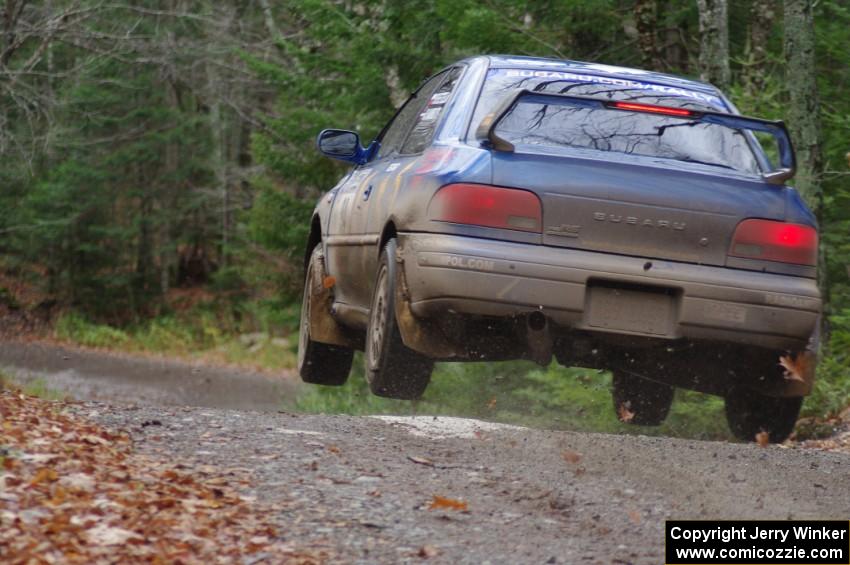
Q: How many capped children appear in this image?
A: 0